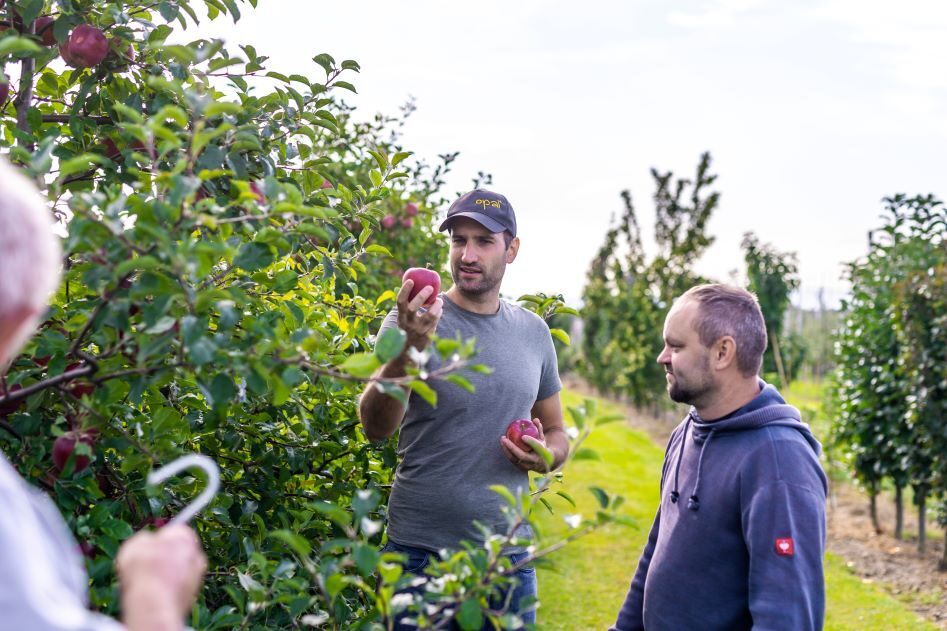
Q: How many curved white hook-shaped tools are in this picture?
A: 1